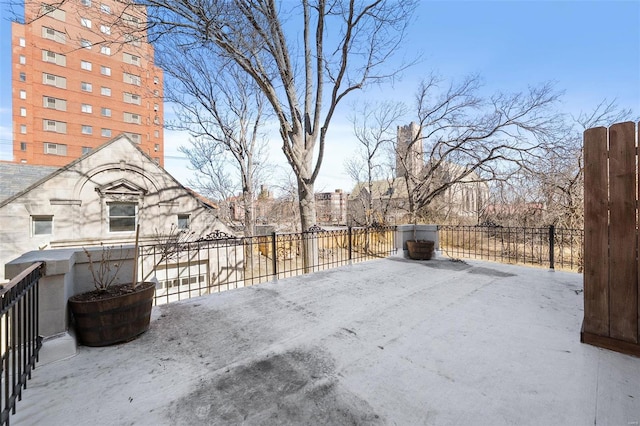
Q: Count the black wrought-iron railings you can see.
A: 3